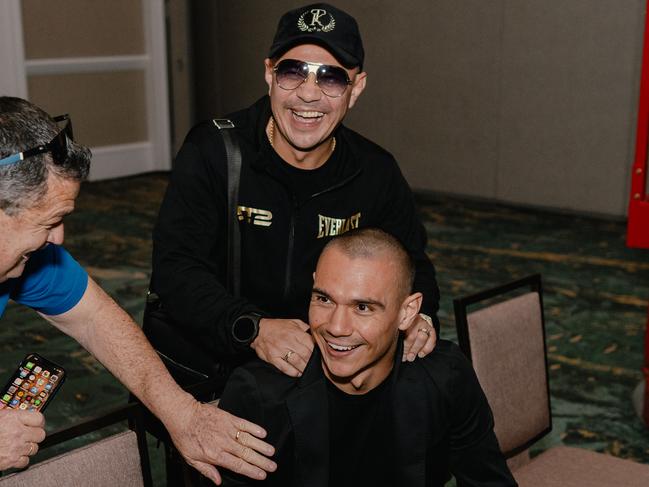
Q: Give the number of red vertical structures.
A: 1